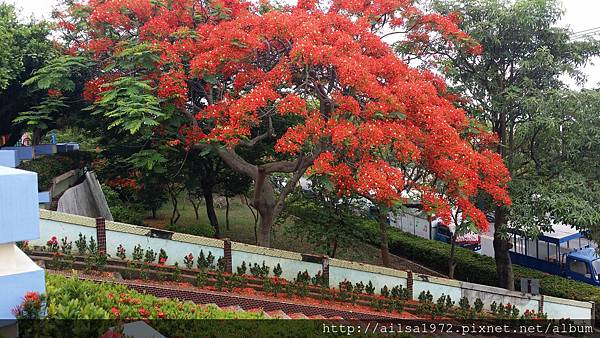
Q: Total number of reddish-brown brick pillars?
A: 6